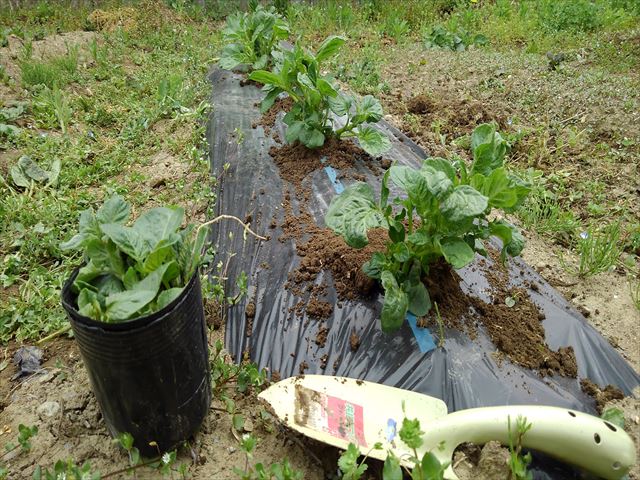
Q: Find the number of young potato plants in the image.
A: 4